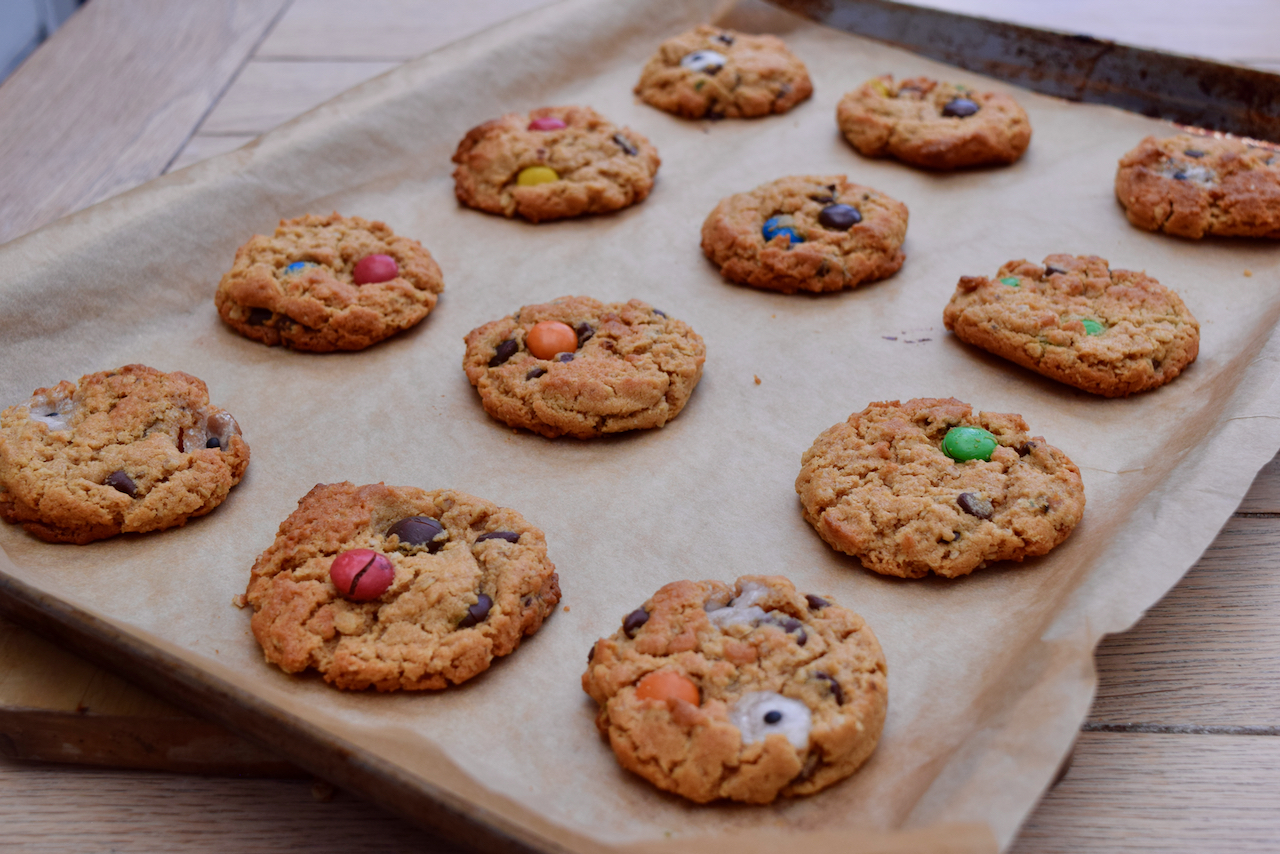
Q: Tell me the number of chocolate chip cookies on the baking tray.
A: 12